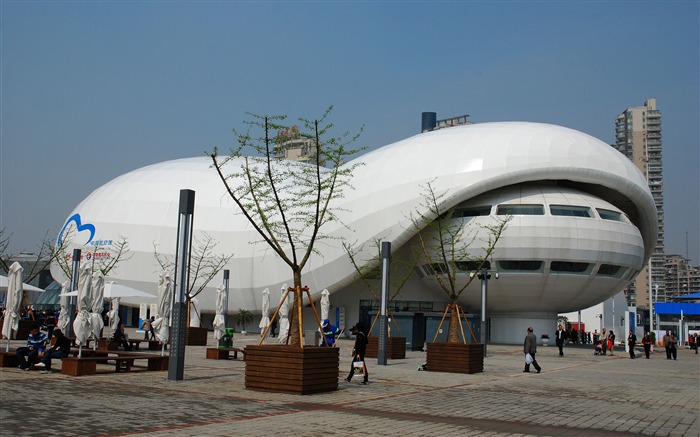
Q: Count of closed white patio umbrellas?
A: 10